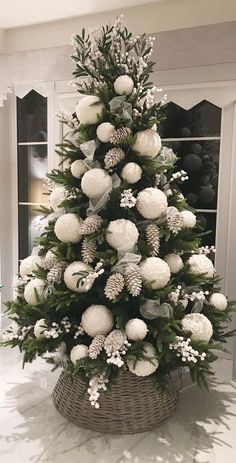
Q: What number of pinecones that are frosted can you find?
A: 12